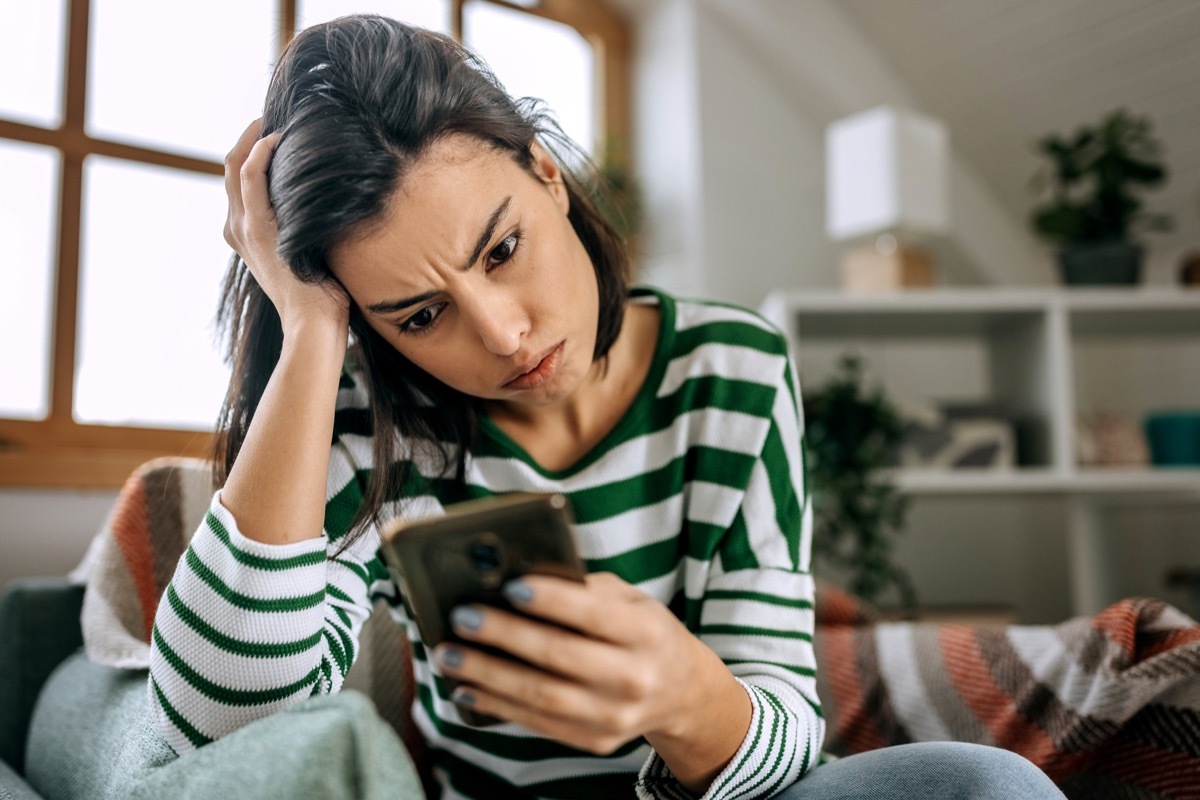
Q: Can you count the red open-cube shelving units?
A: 0